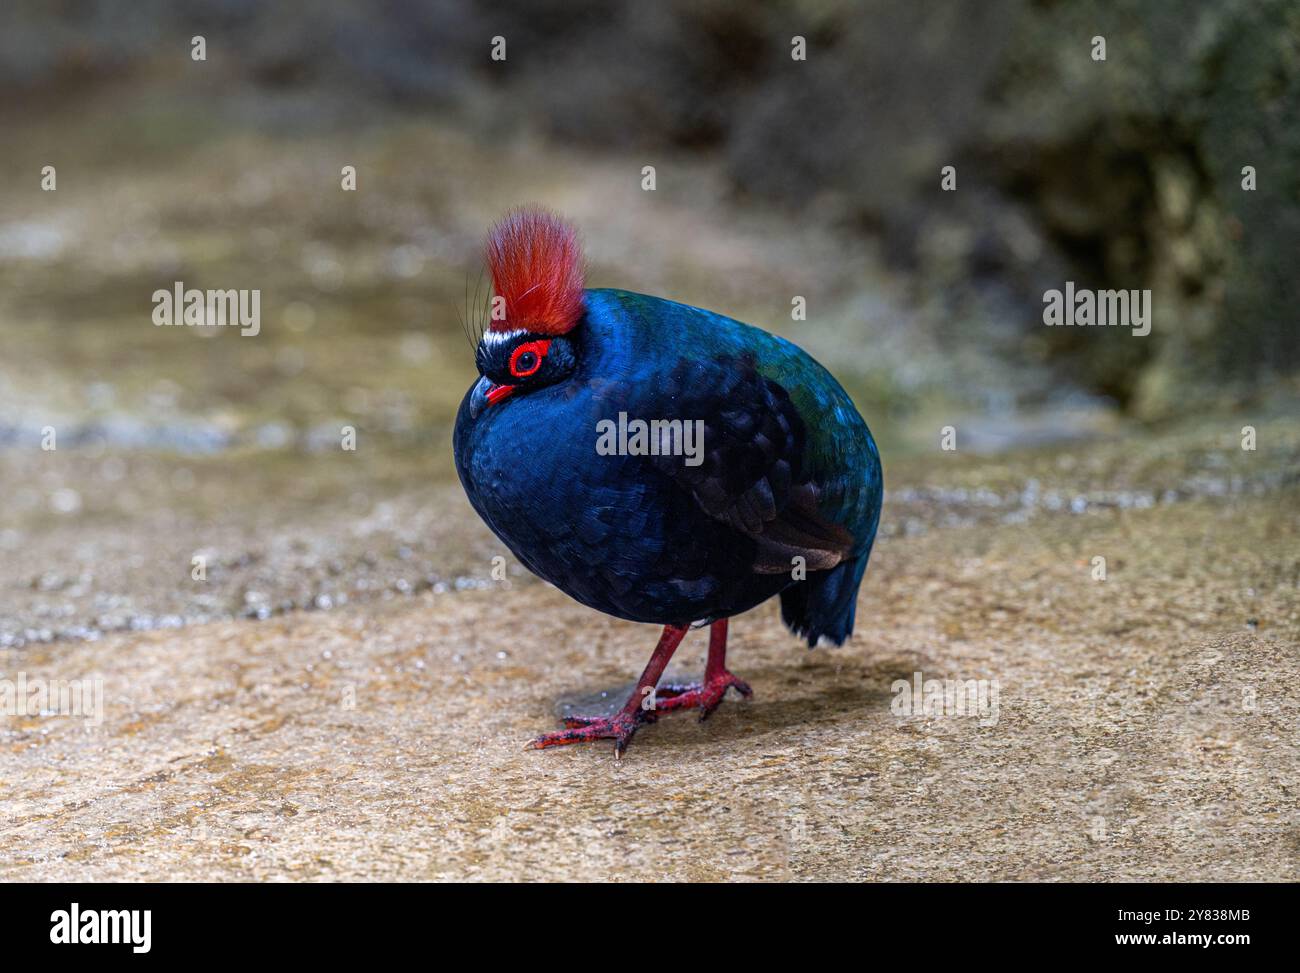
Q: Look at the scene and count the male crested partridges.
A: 1